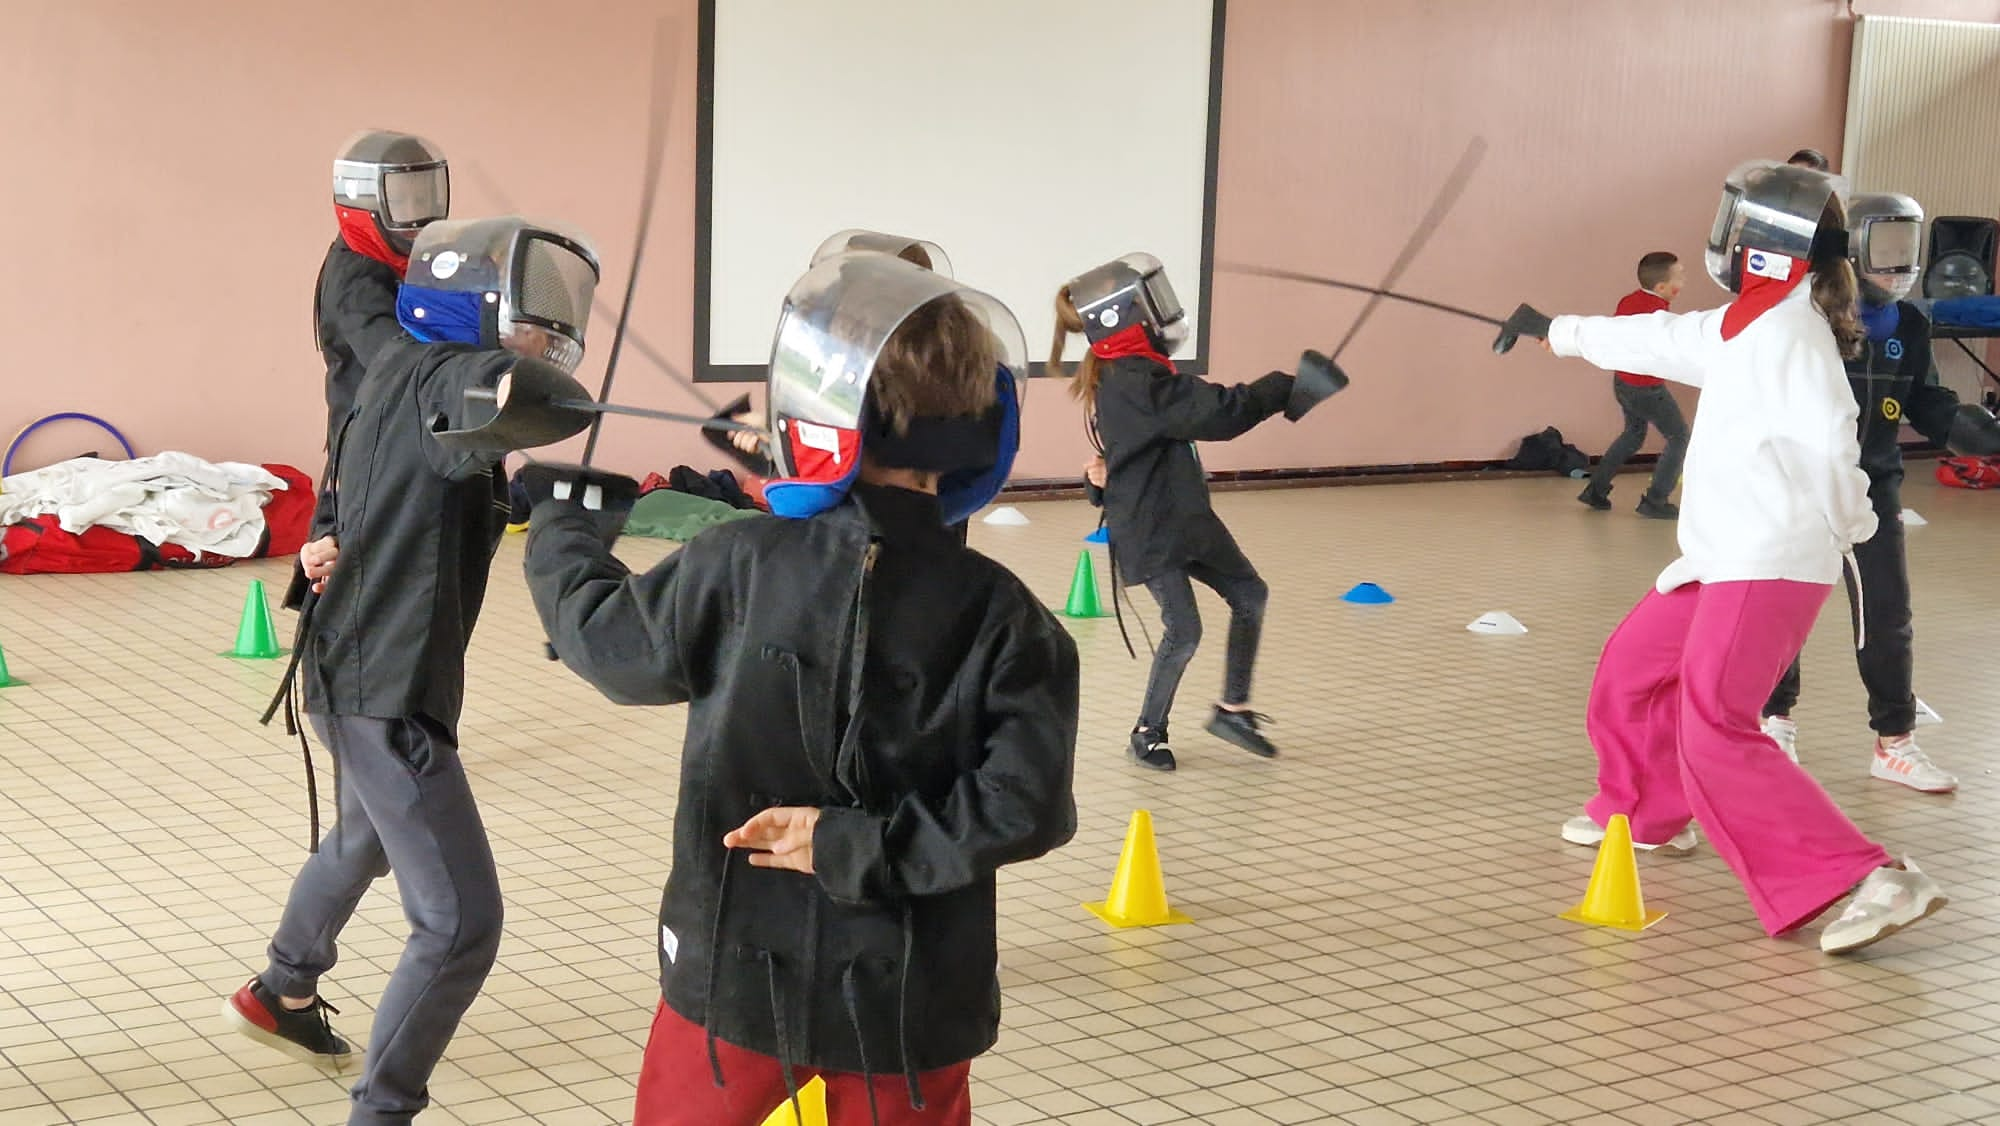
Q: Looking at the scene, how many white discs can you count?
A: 4